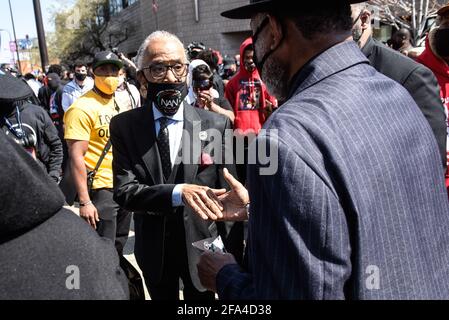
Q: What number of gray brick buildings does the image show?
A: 1